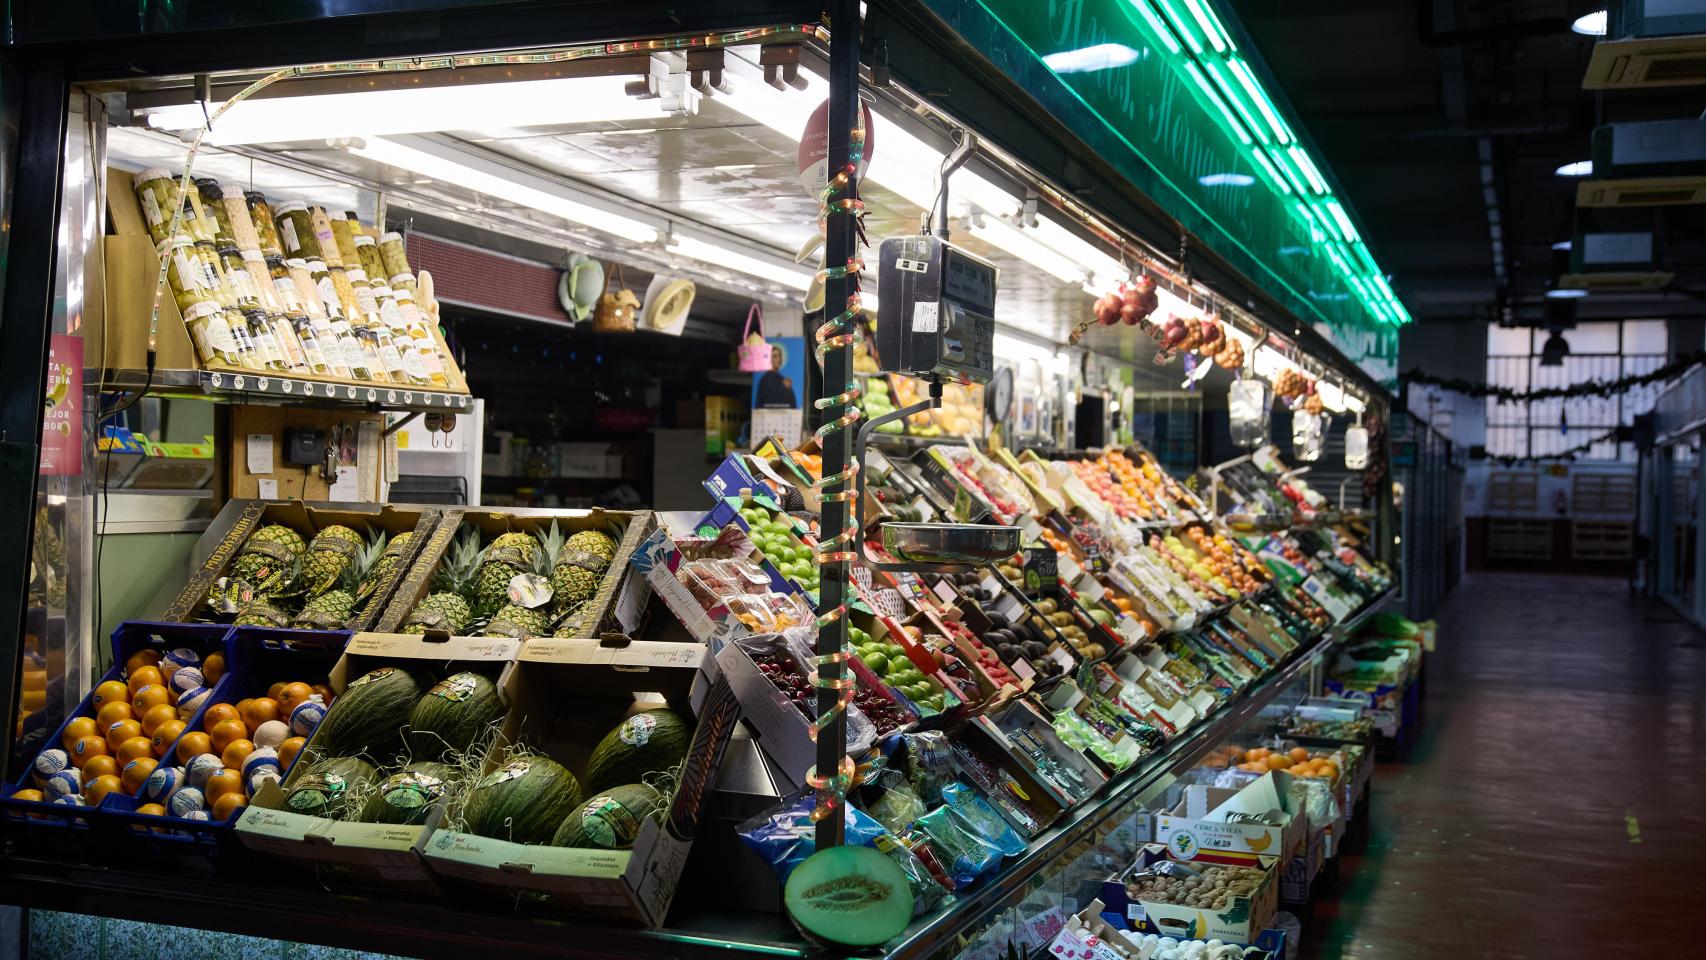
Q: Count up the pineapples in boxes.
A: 10